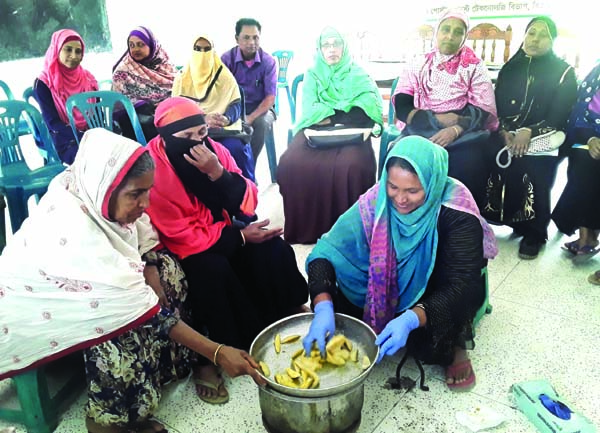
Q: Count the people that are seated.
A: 11